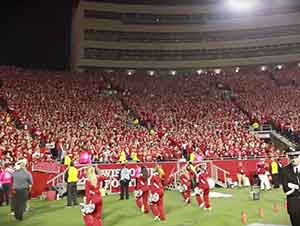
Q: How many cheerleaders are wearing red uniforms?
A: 5